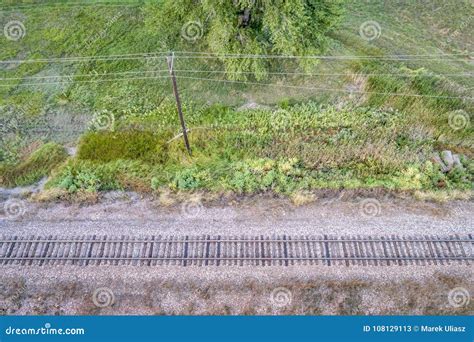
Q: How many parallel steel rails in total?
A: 2